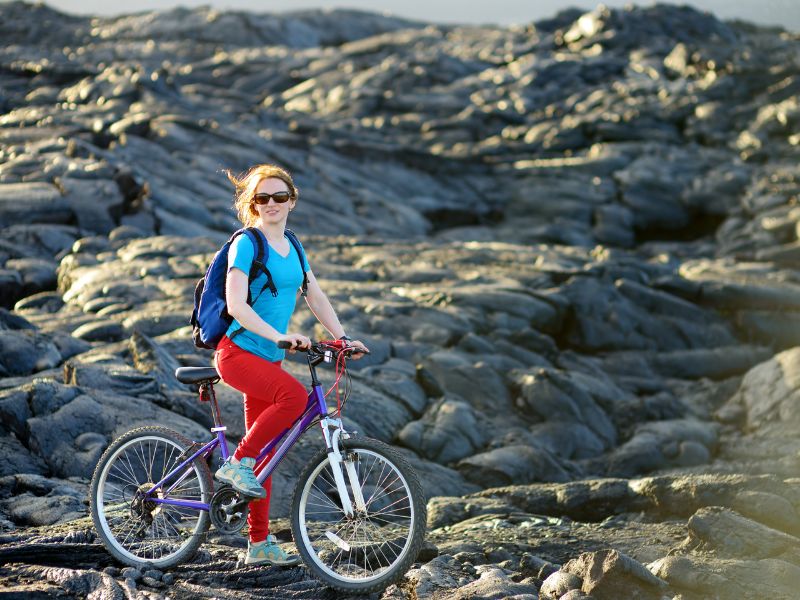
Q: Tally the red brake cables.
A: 2